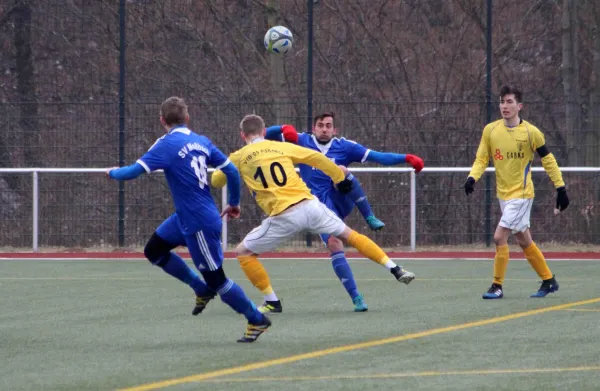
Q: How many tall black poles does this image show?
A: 3